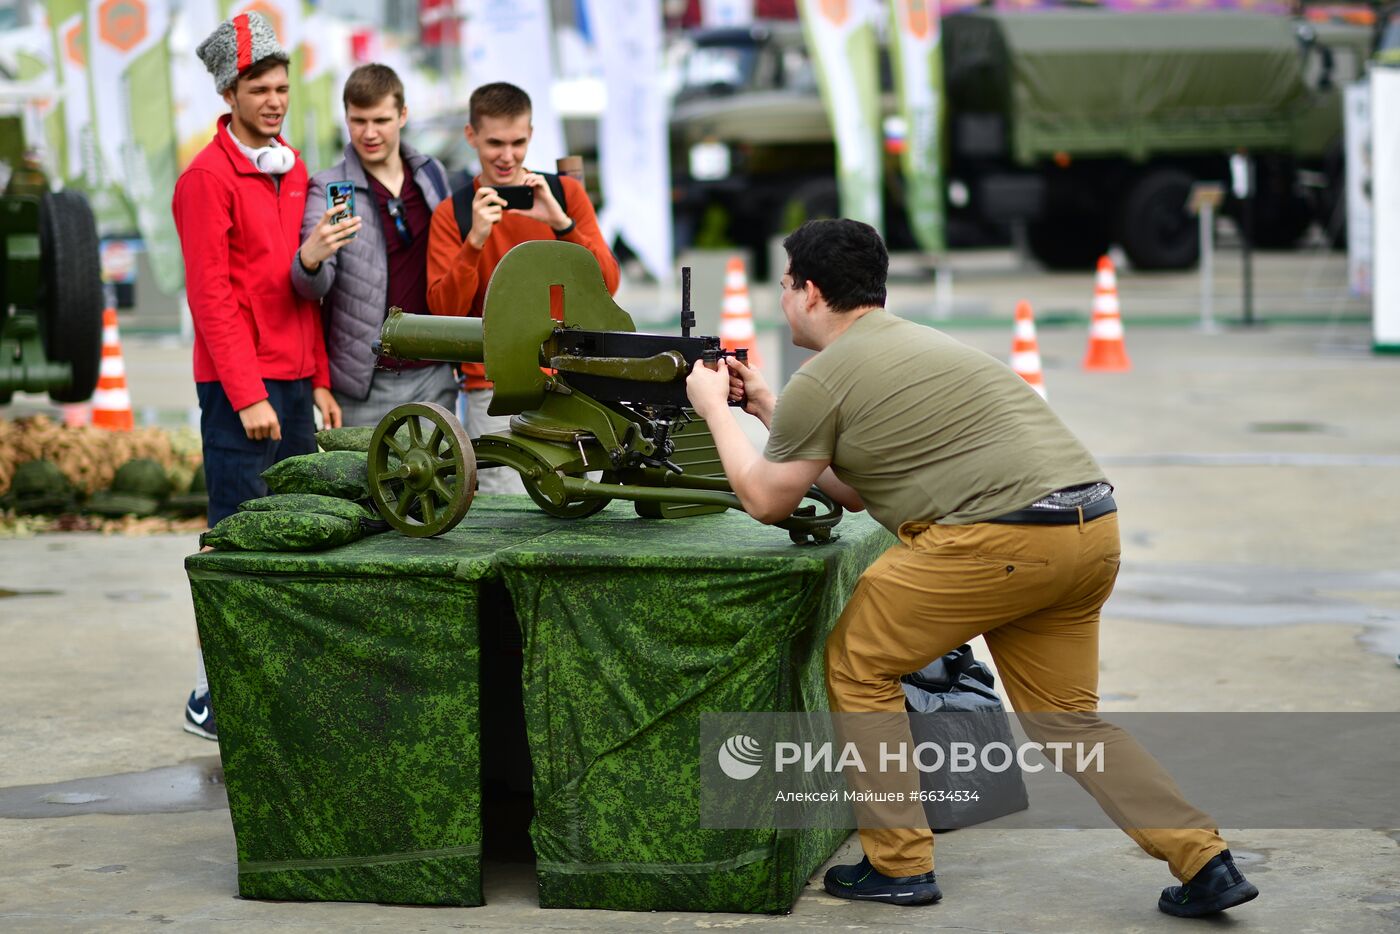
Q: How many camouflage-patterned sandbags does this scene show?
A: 4